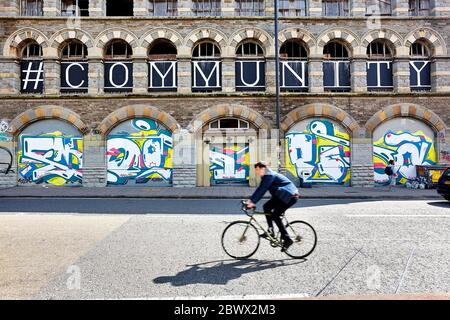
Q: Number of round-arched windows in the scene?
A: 10